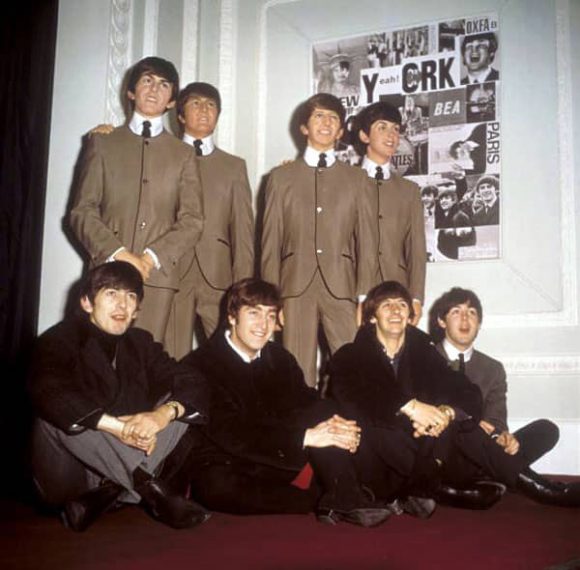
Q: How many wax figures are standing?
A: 4